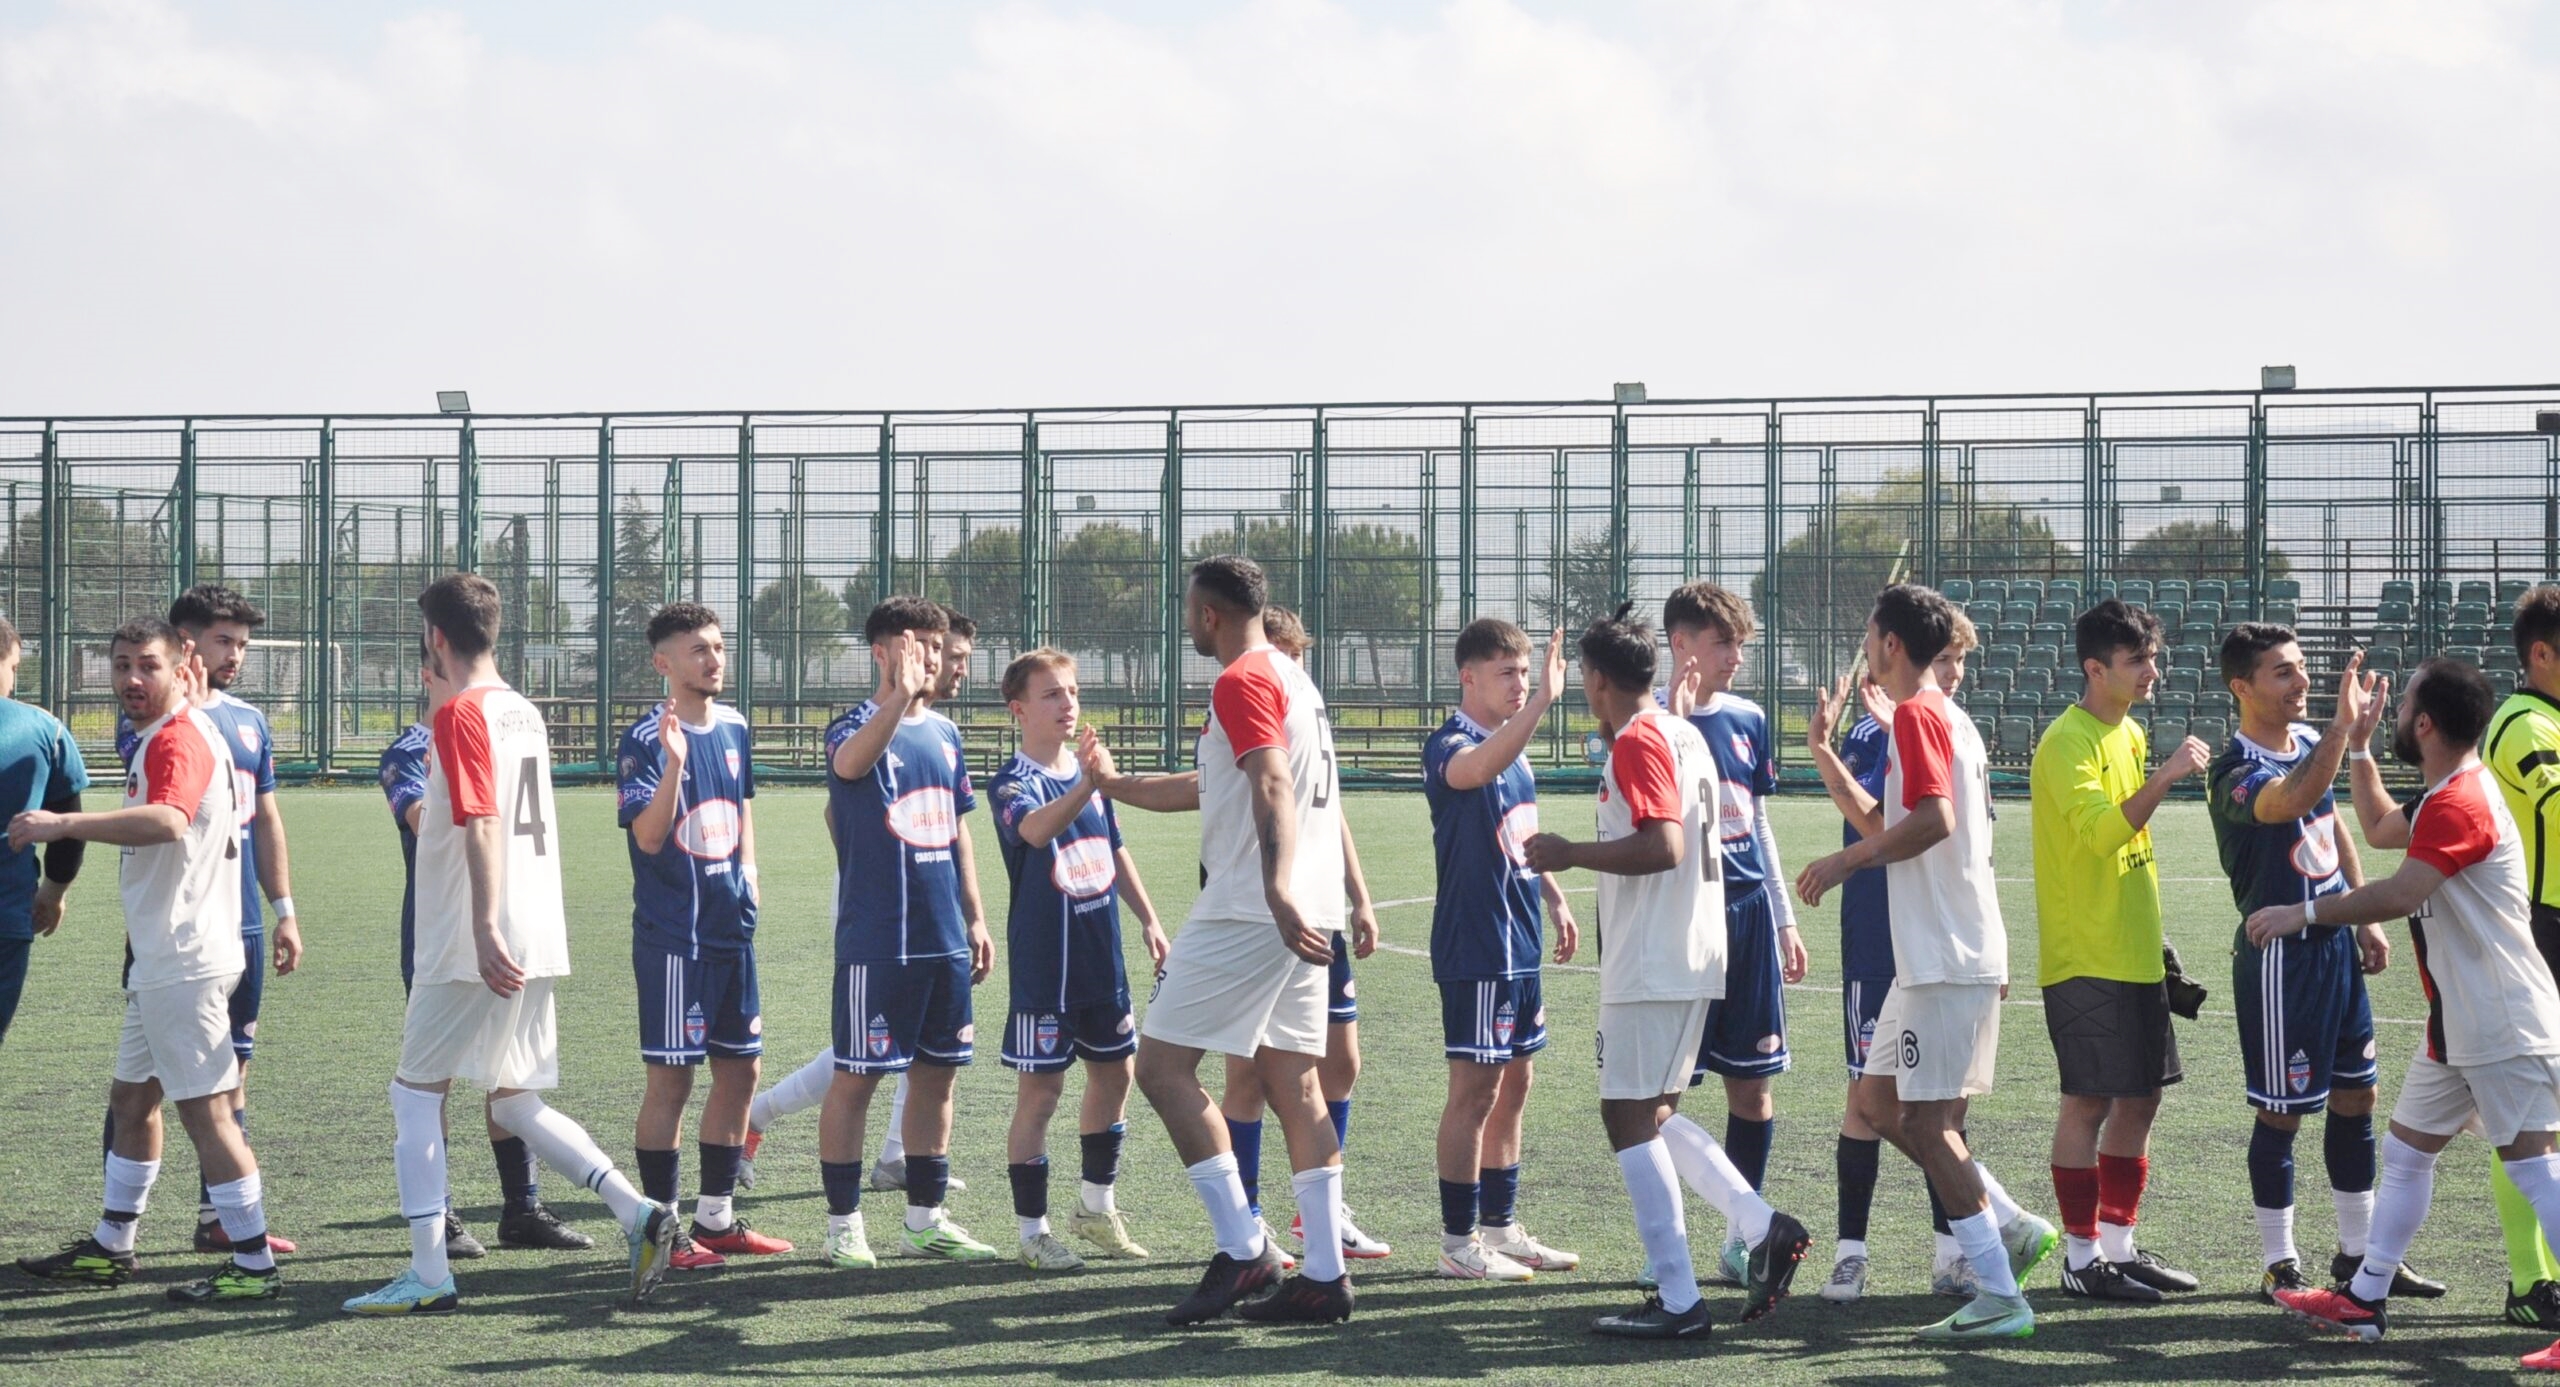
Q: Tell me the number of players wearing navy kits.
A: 10